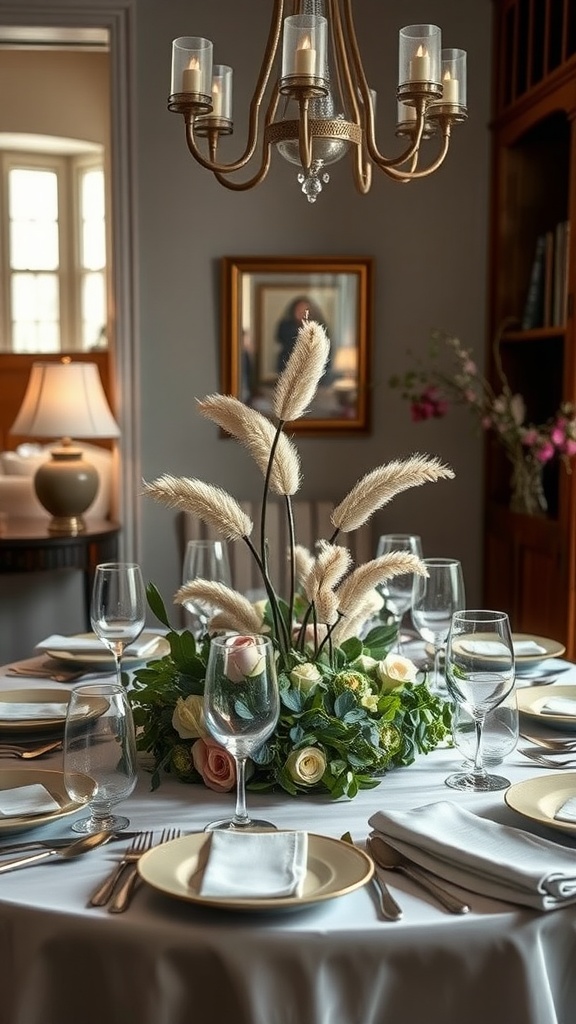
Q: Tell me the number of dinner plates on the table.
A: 7